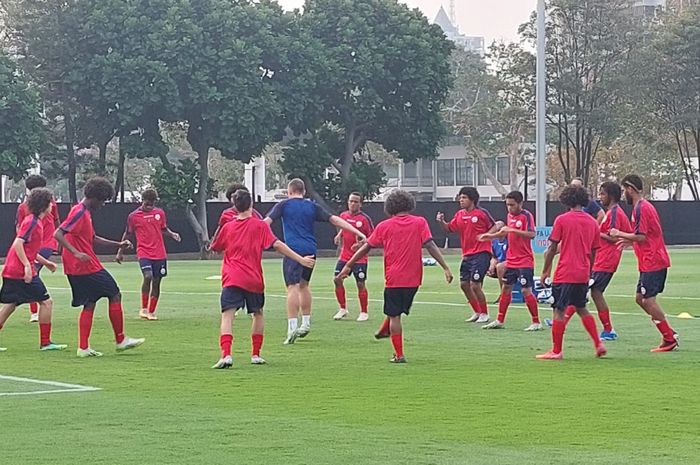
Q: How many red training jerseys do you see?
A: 13